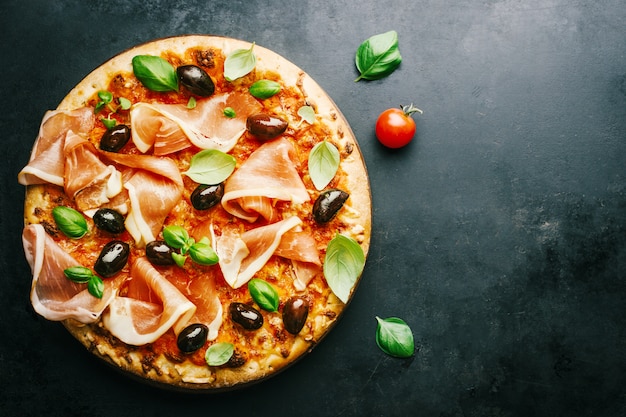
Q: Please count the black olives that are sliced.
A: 0